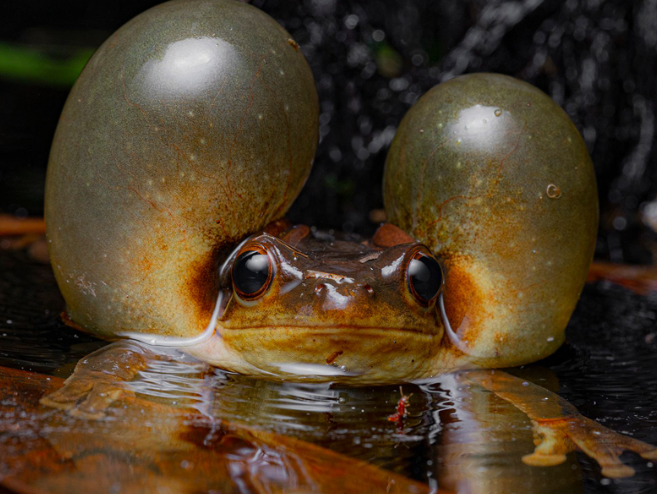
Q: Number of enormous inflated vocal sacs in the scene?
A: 2